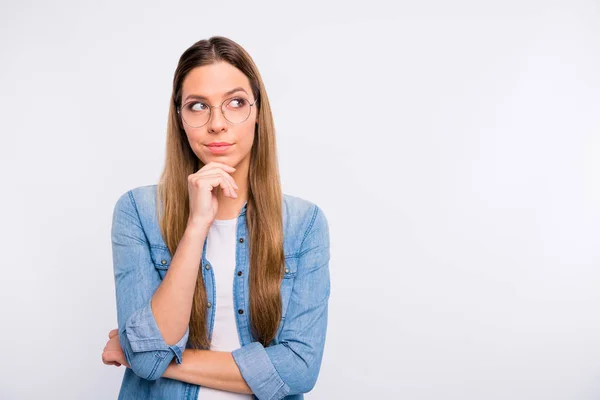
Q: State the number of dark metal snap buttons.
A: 3